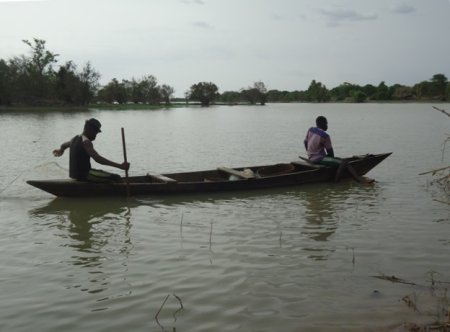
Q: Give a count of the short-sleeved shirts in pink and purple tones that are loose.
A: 1